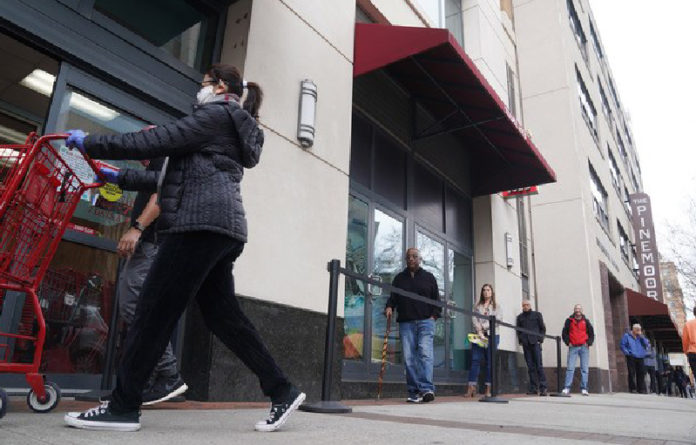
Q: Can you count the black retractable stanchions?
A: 3